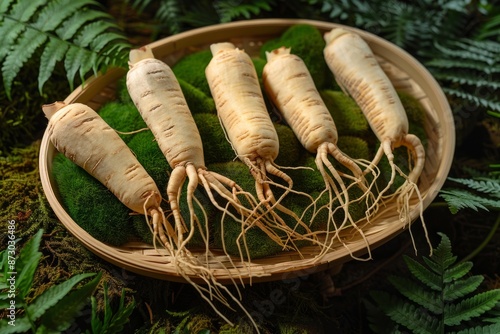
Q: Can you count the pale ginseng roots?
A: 5